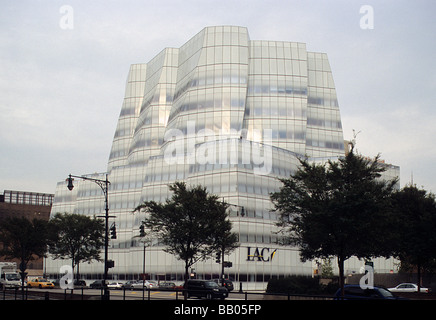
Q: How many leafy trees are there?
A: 5